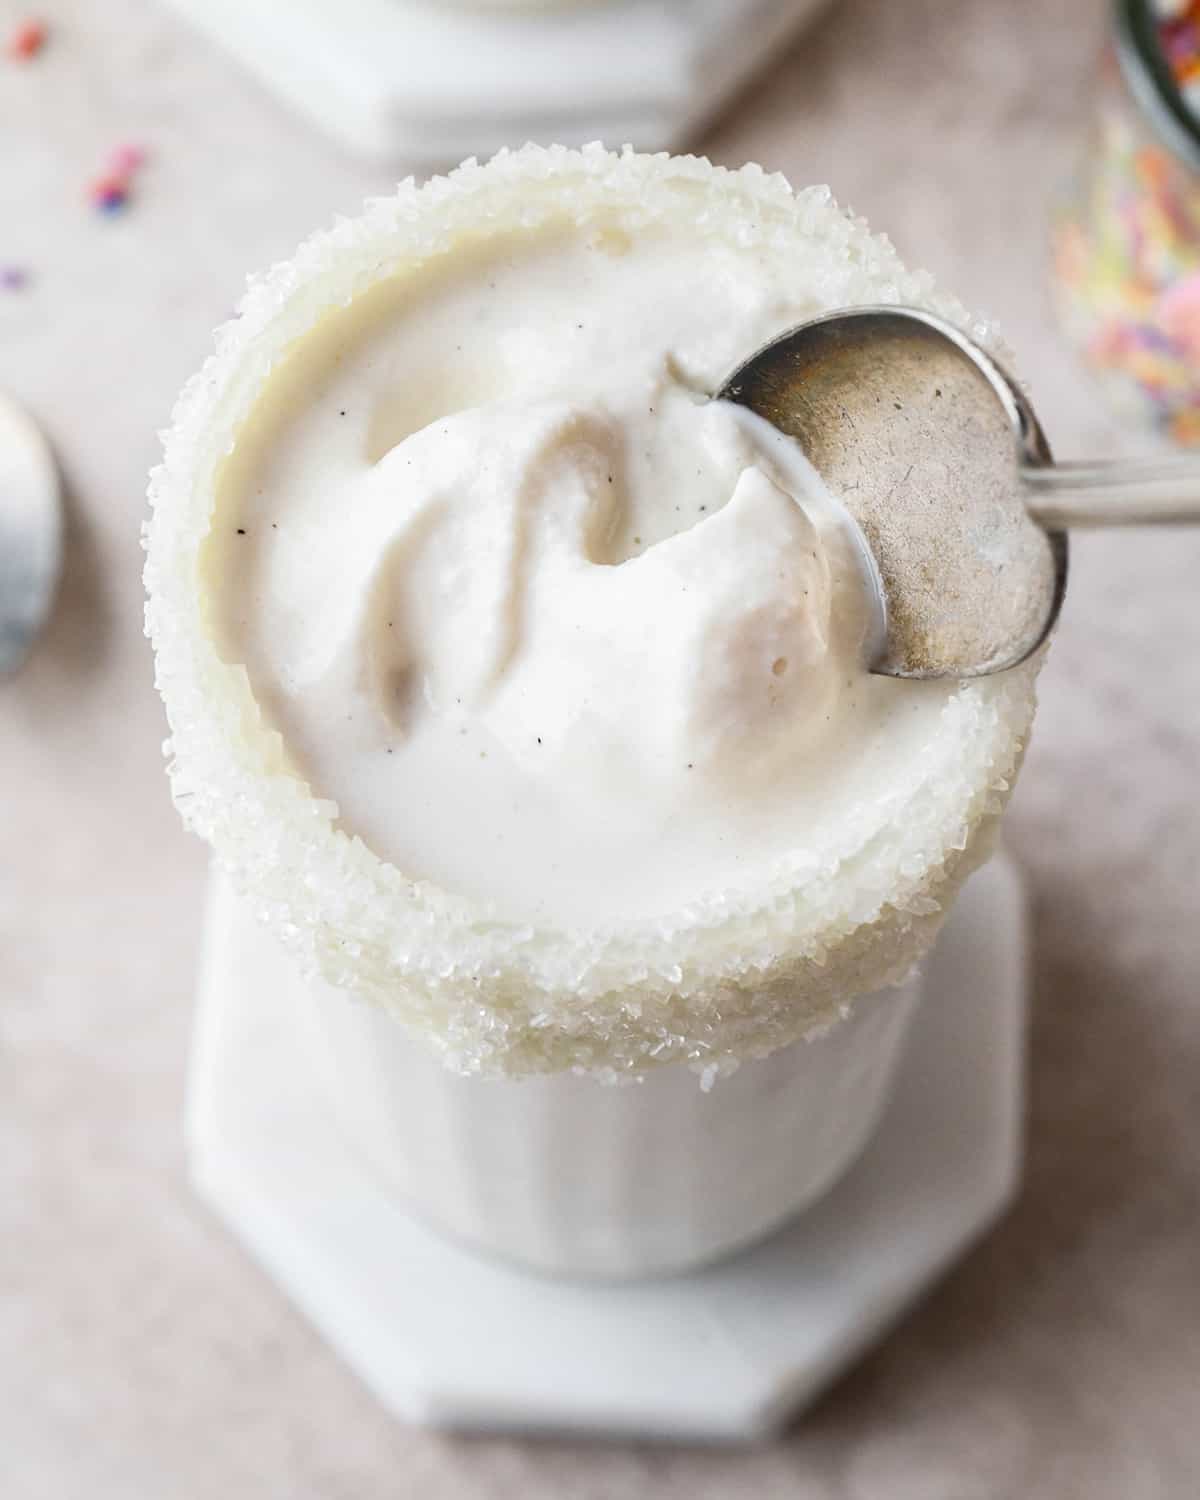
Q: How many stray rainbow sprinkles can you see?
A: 5